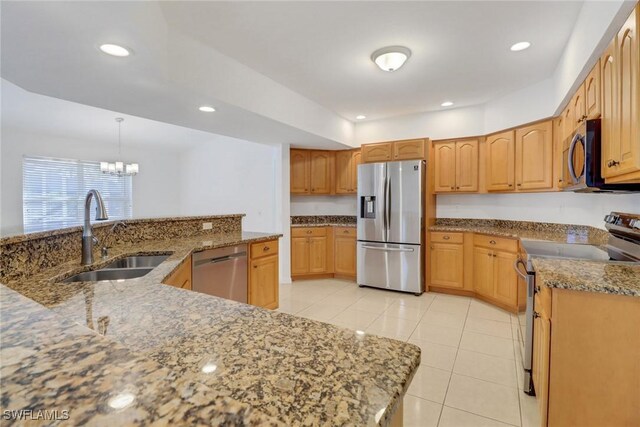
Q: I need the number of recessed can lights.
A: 5